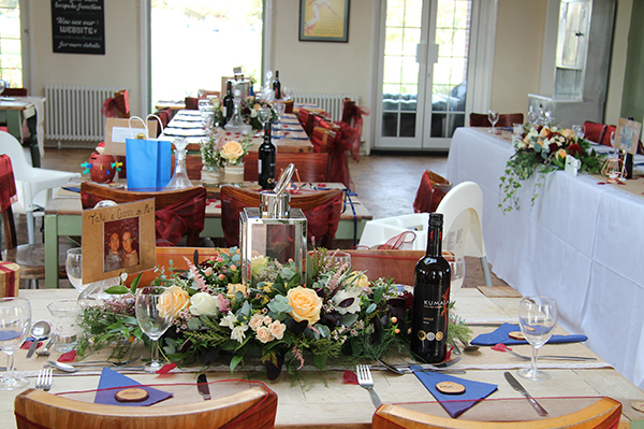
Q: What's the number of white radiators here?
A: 2